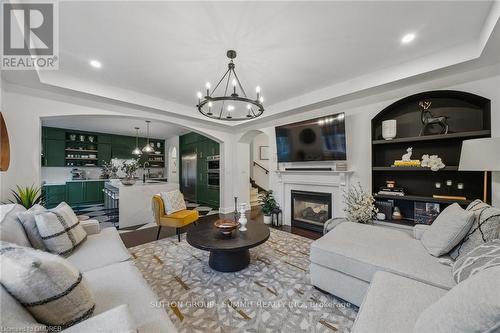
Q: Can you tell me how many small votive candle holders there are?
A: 3